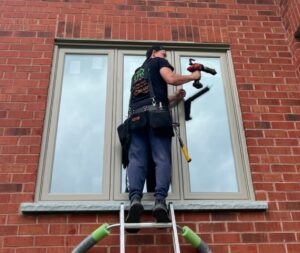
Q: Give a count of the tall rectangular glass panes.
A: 3